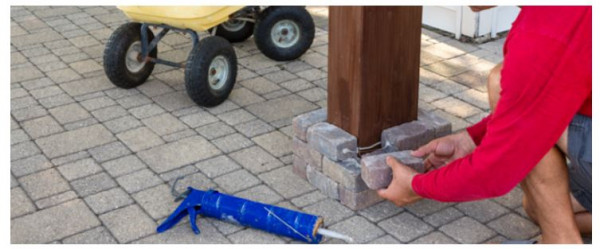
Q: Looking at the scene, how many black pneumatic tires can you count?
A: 4